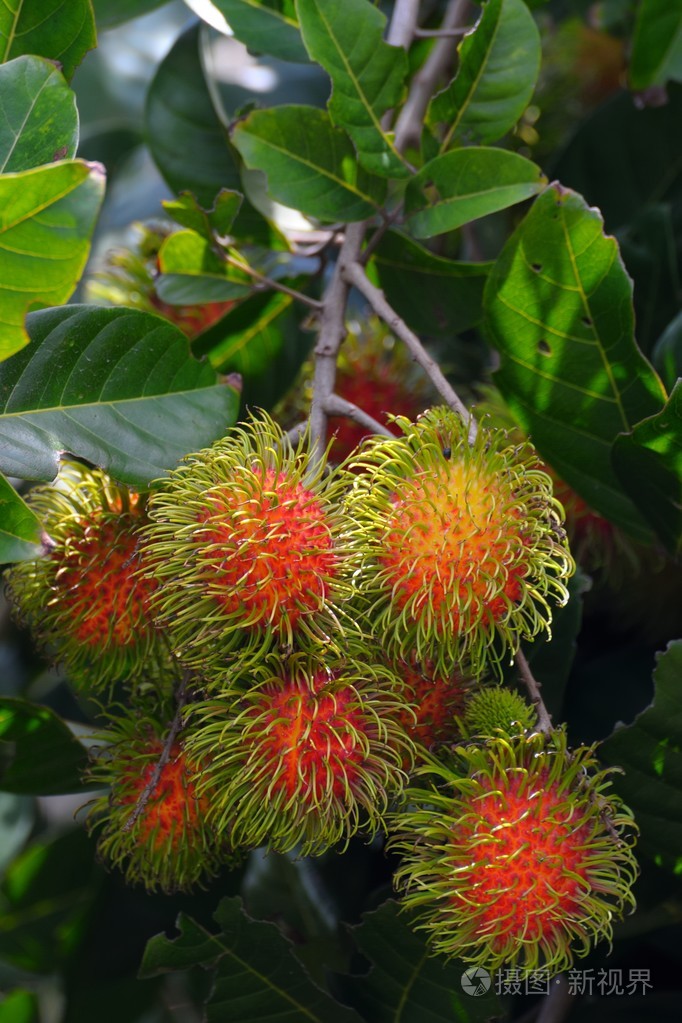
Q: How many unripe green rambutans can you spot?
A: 1